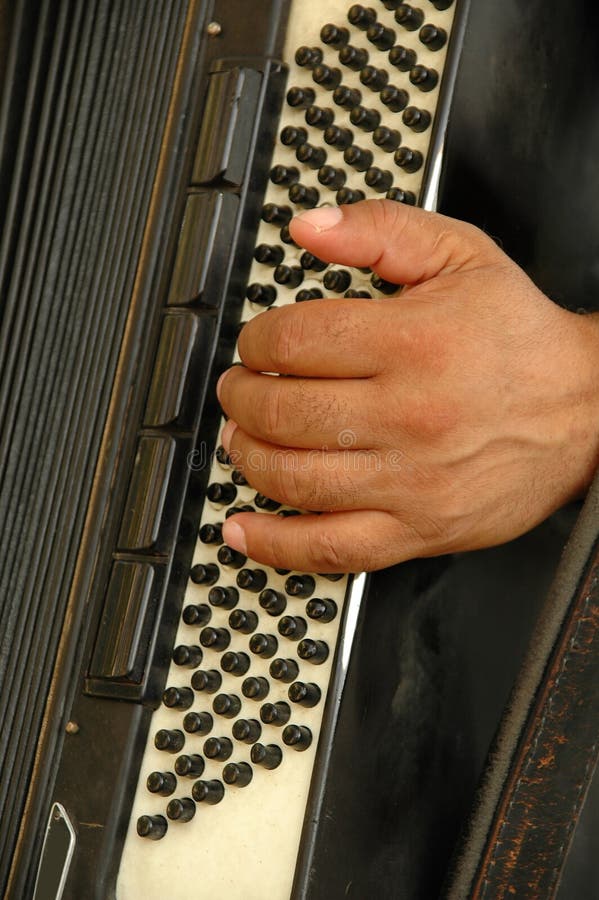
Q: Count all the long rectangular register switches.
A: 5